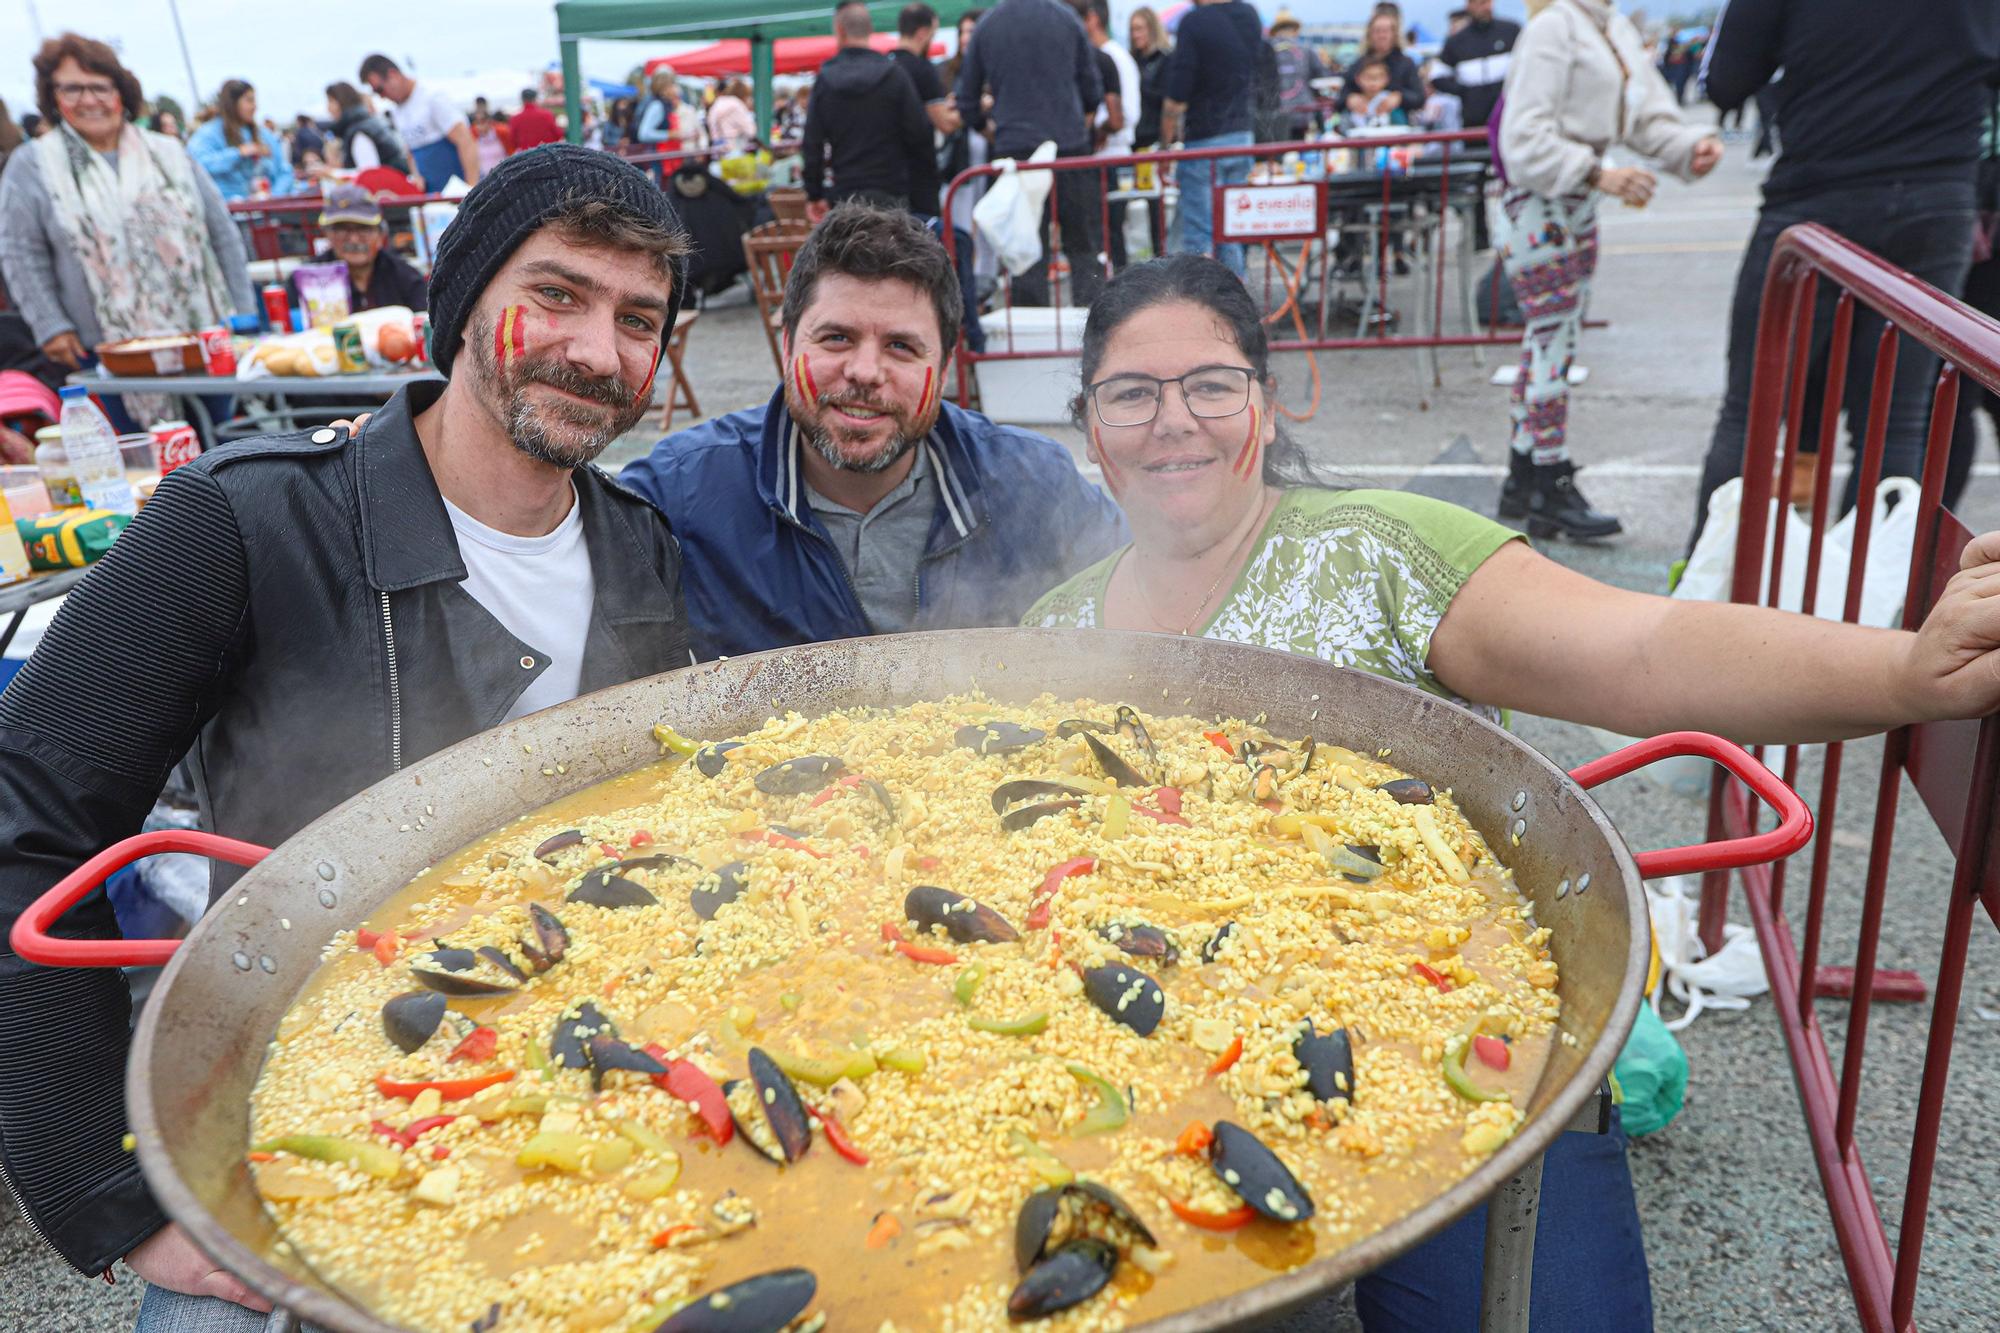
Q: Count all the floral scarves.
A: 1